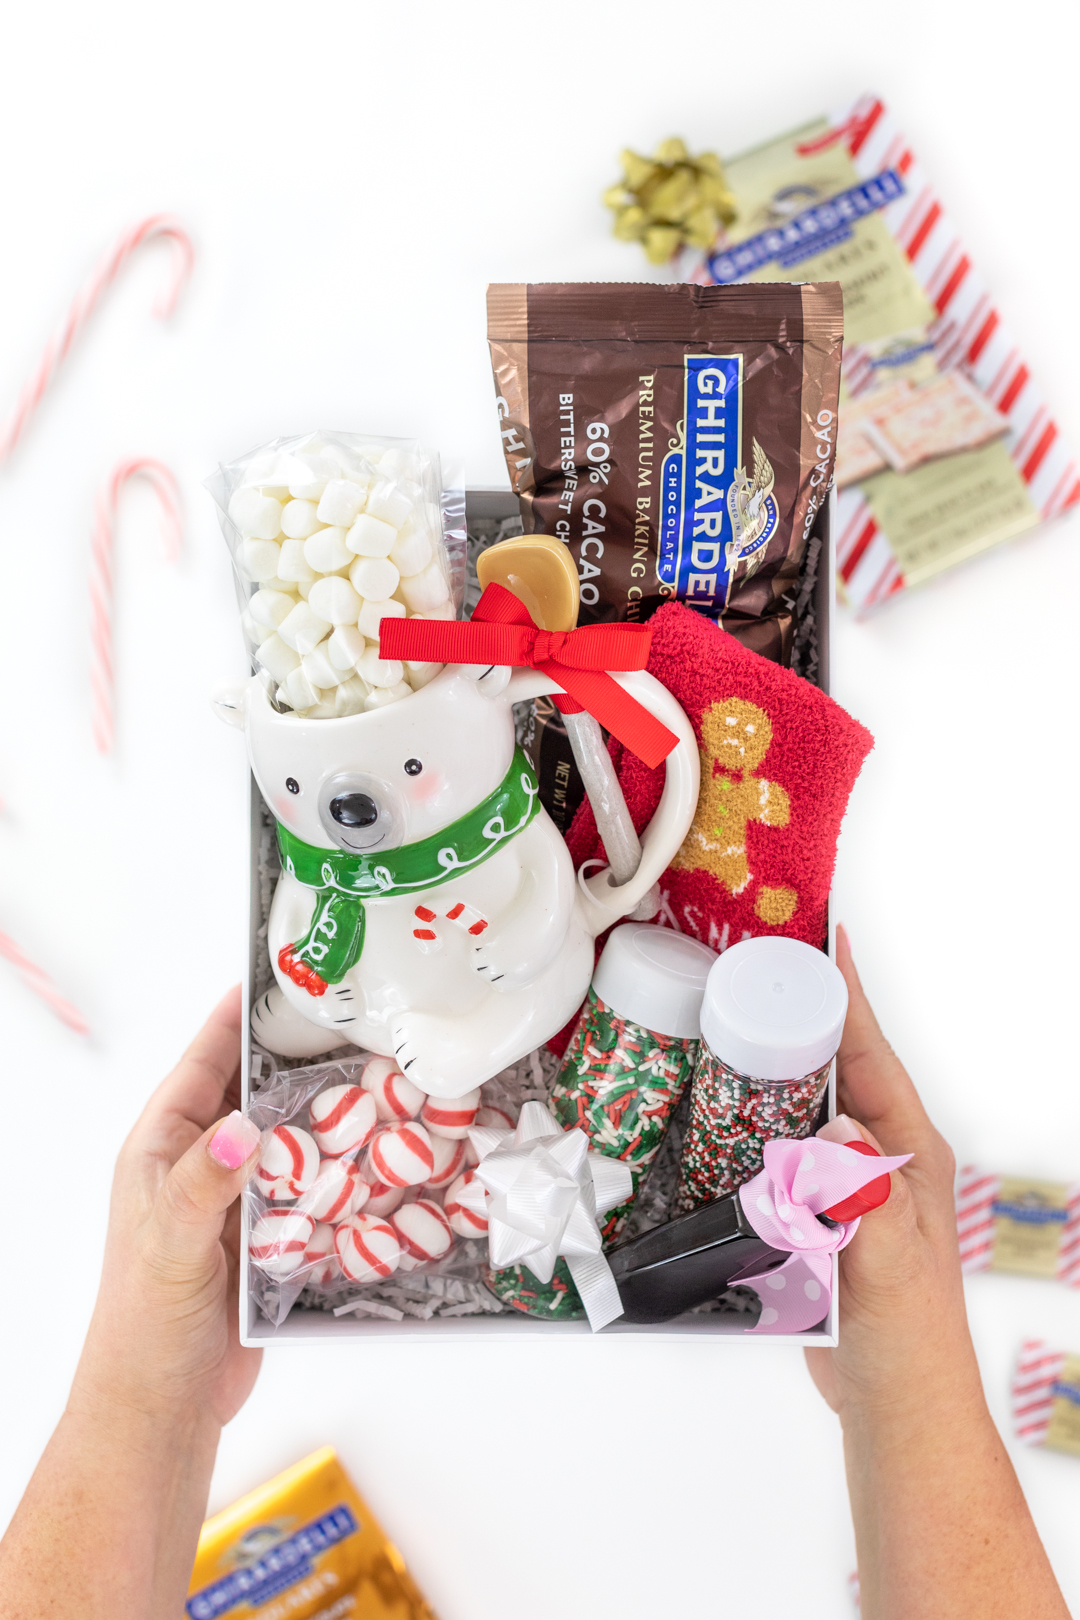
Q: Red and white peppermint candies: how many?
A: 14